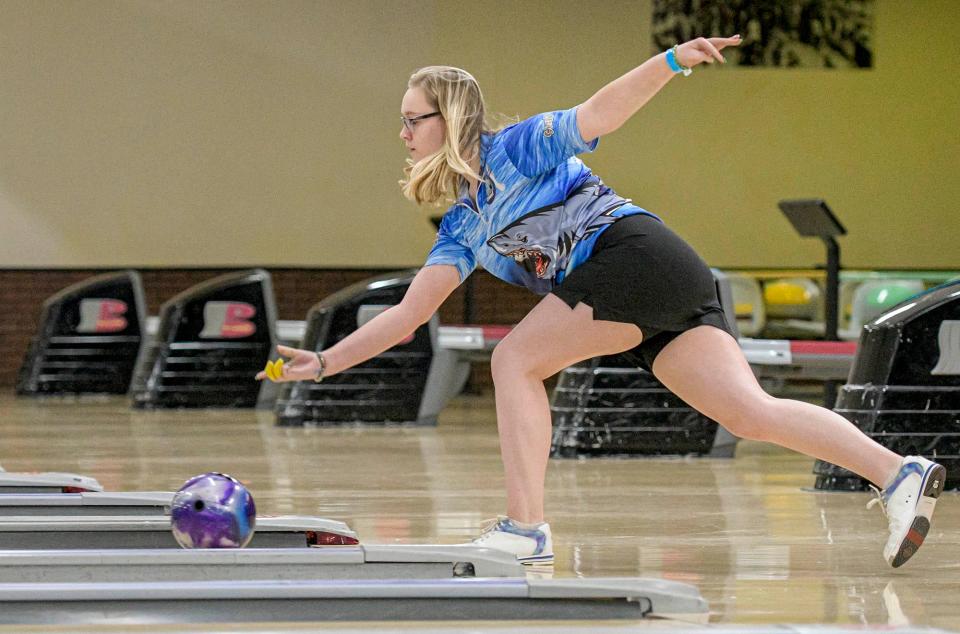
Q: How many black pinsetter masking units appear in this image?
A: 5